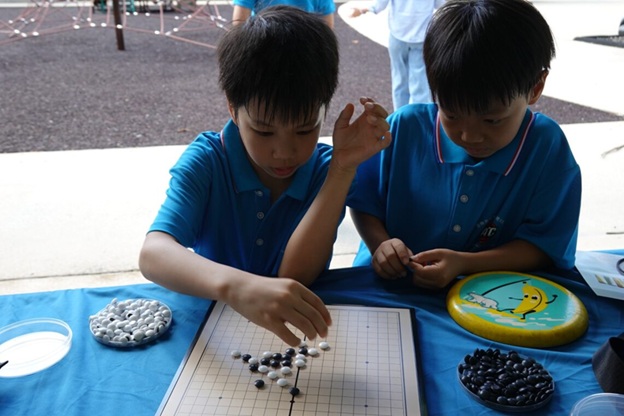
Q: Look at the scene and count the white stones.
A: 12